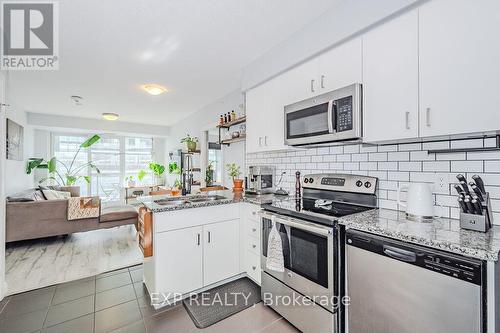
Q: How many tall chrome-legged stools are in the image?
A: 0